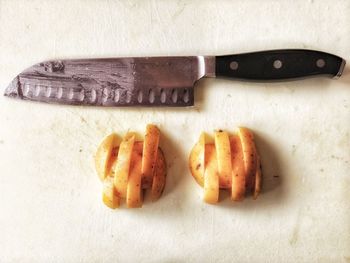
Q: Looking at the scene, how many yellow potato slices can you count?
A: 12